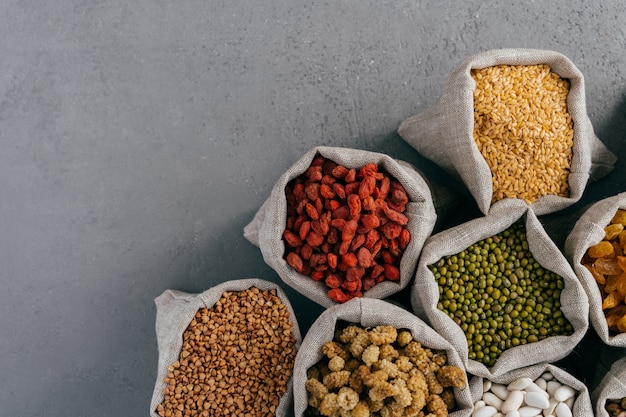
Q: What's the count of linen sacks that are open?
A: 8